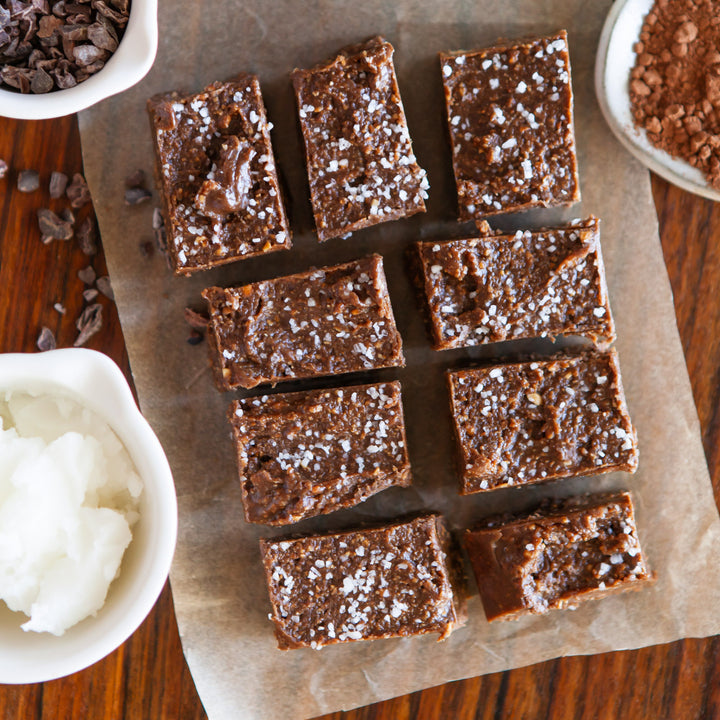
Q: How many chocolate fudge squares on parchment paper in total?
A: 9